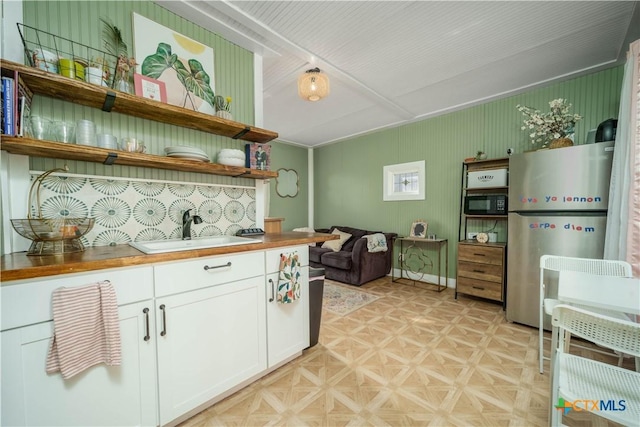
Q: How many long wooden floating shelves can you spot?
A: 2